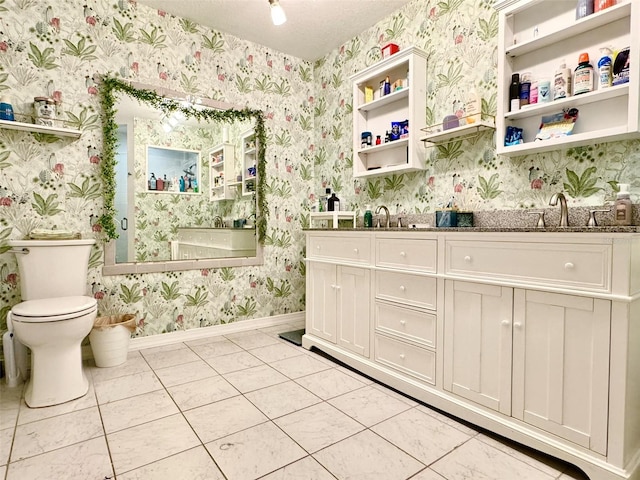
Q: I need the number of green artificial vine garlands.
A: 1